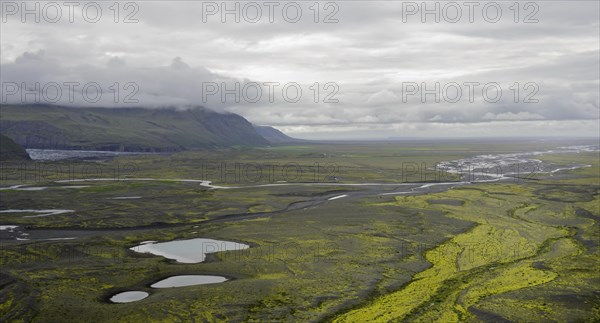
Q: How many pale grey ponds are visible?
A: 3